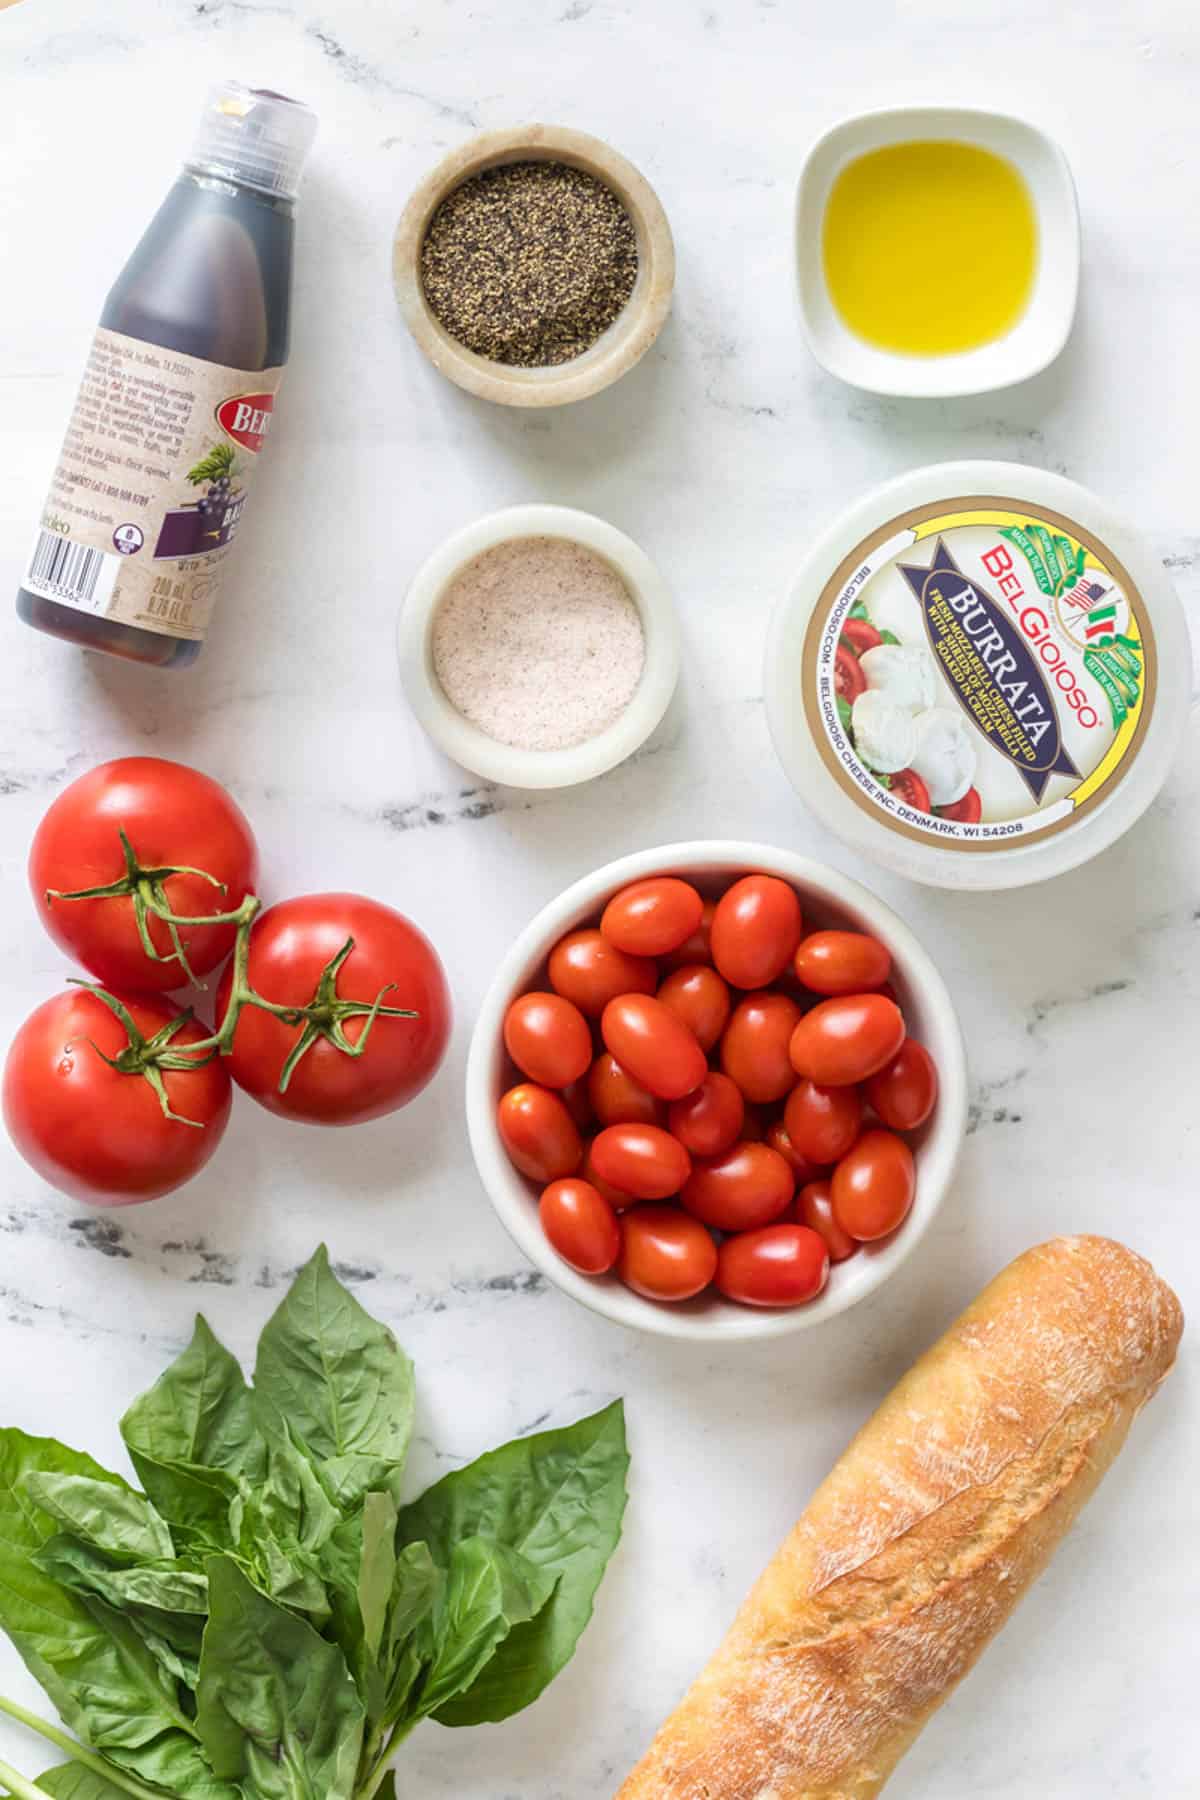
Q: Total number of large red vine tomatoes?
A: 3